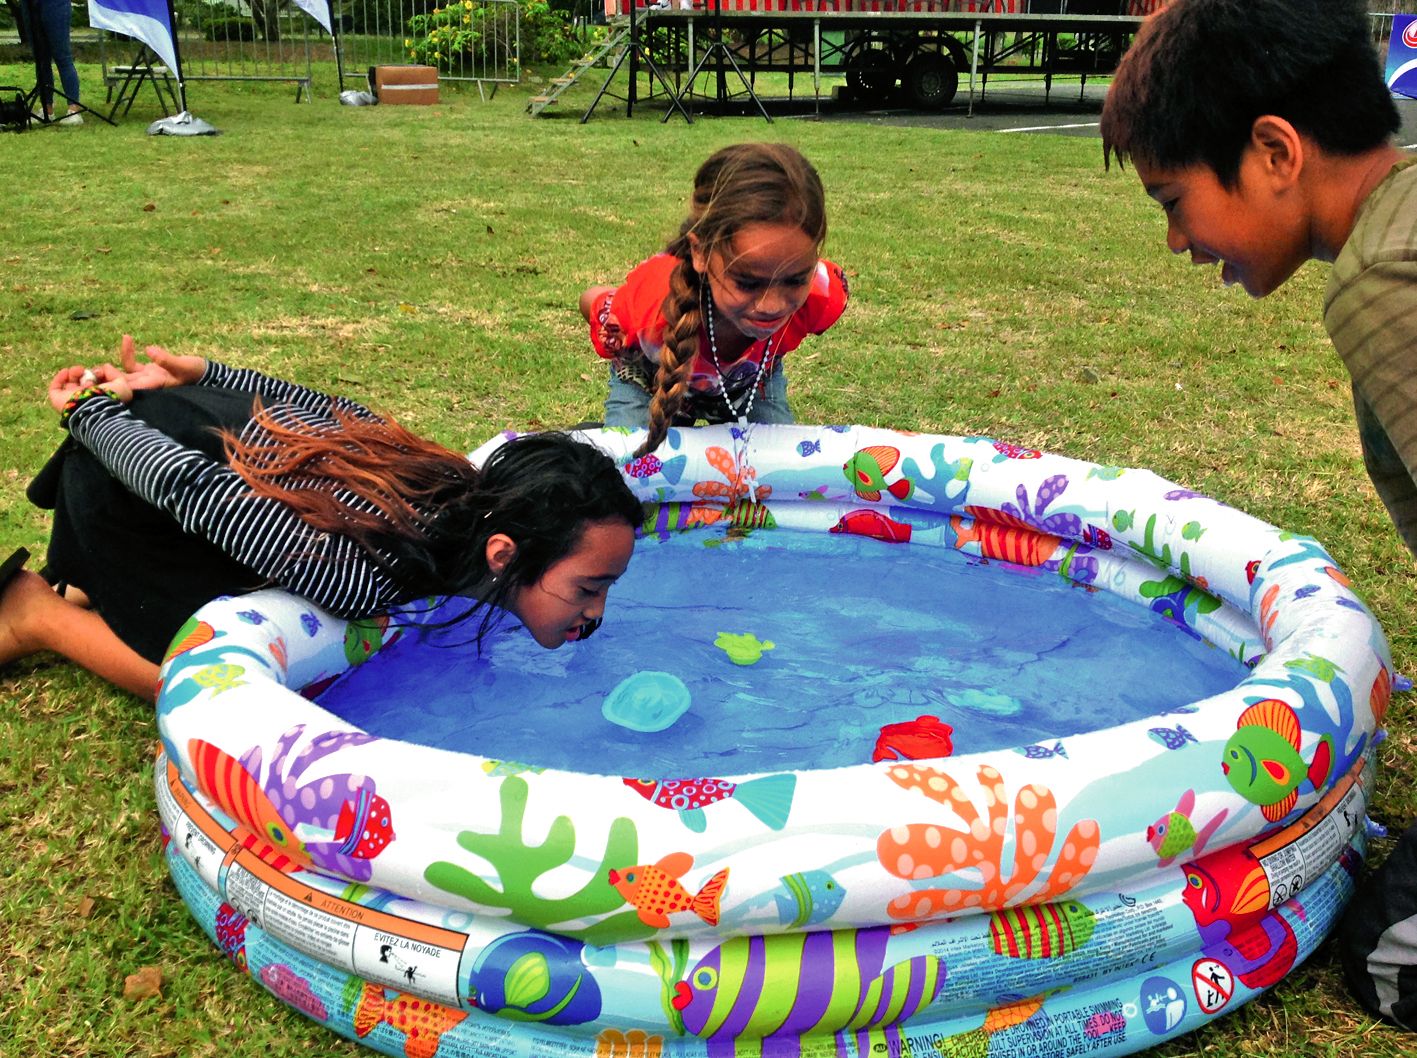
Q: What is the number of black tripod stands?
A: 3